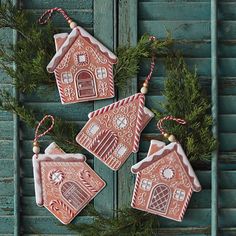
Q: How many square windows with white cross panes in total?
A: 4